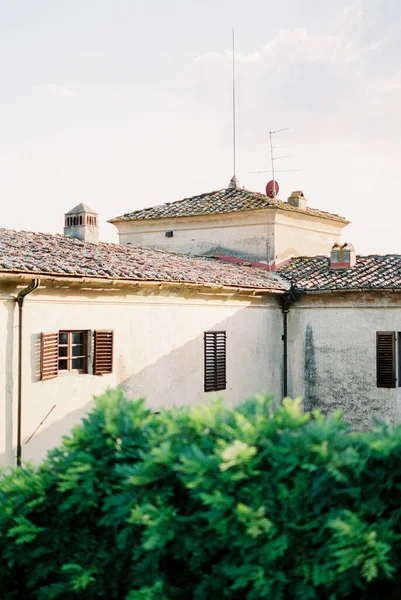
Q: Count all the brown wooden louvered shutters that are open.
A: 3